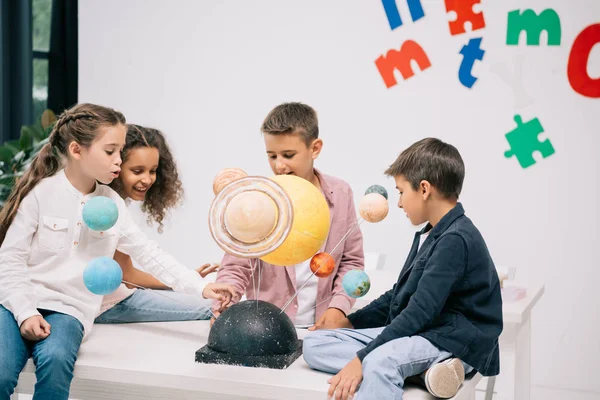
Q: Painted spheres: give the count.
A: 9